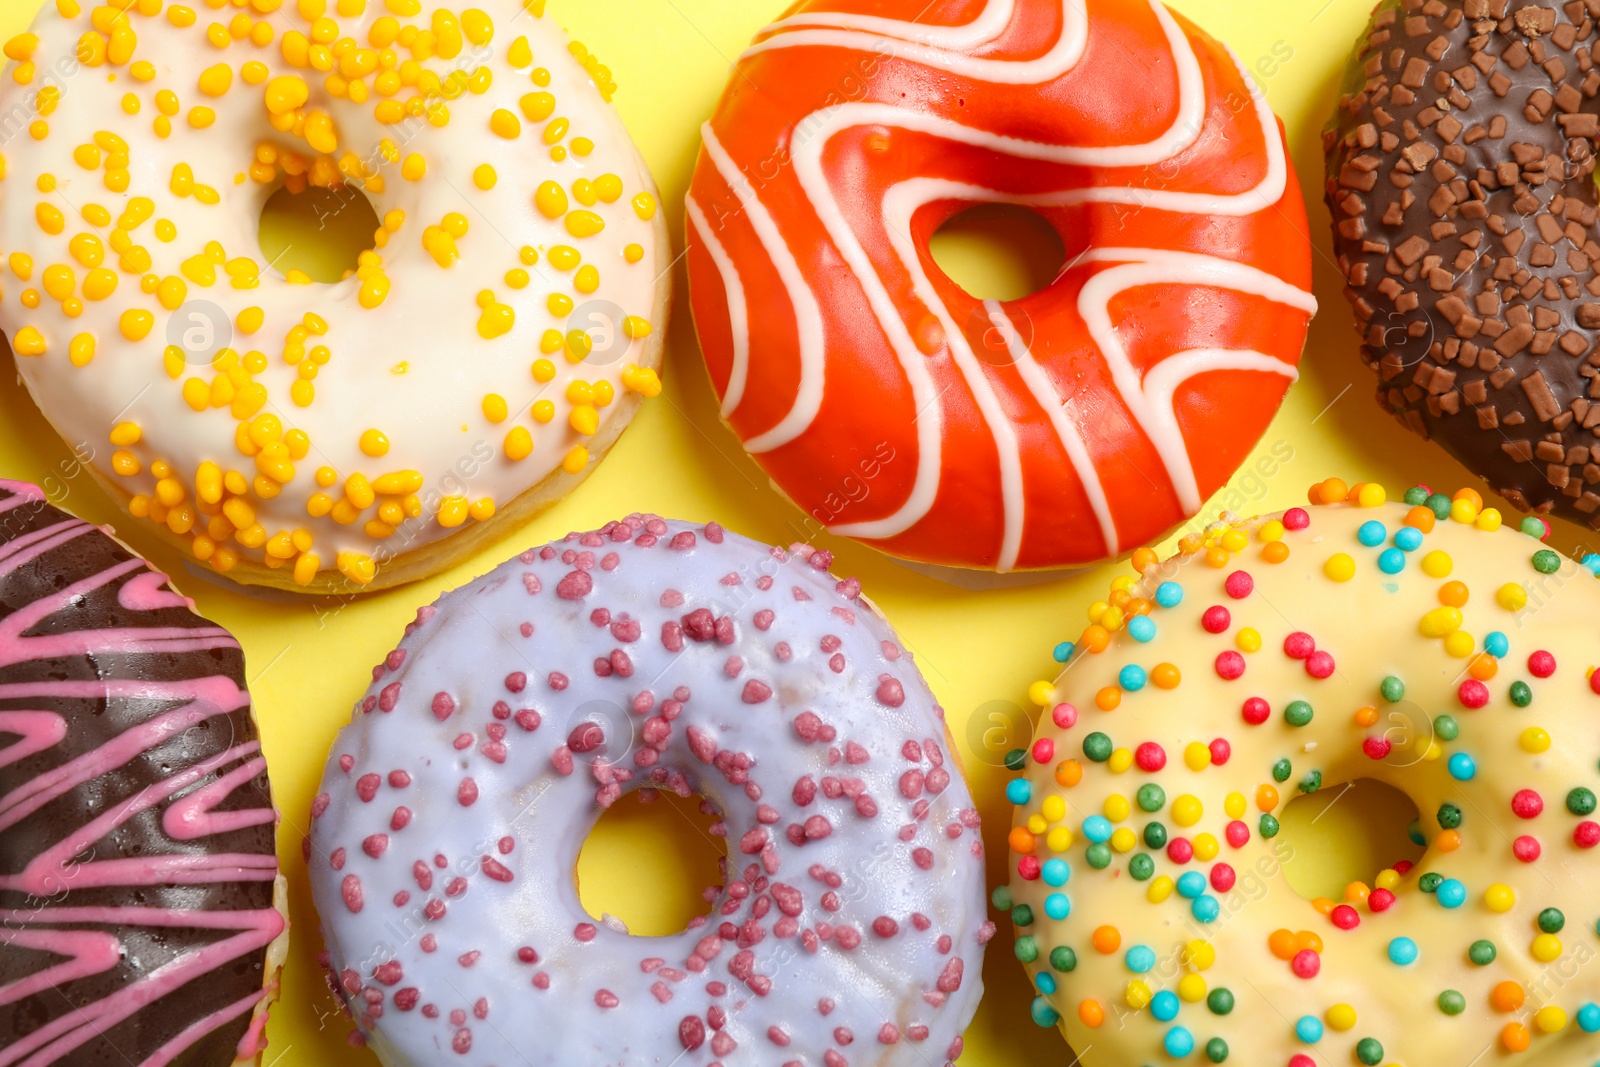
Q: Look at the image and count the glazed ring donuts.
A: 6